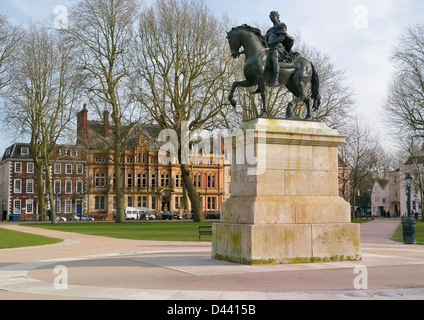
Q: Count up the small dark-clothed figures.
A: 2